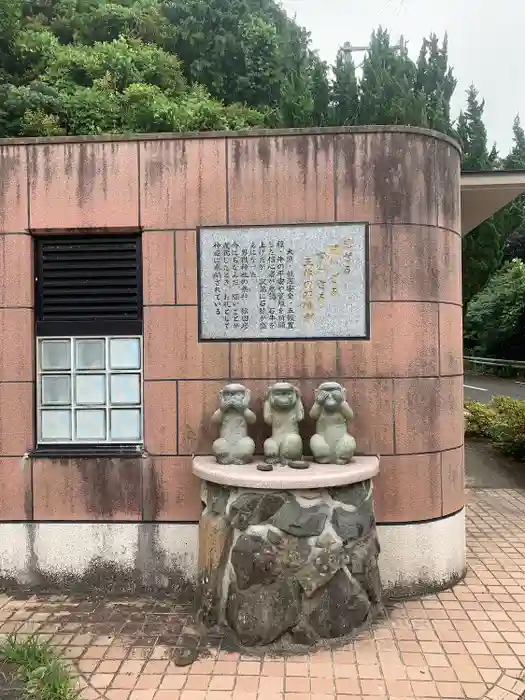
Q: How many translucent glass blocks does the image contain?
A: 9